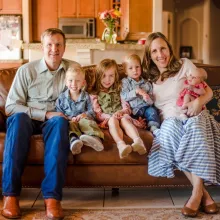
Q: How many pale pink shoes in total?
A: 2